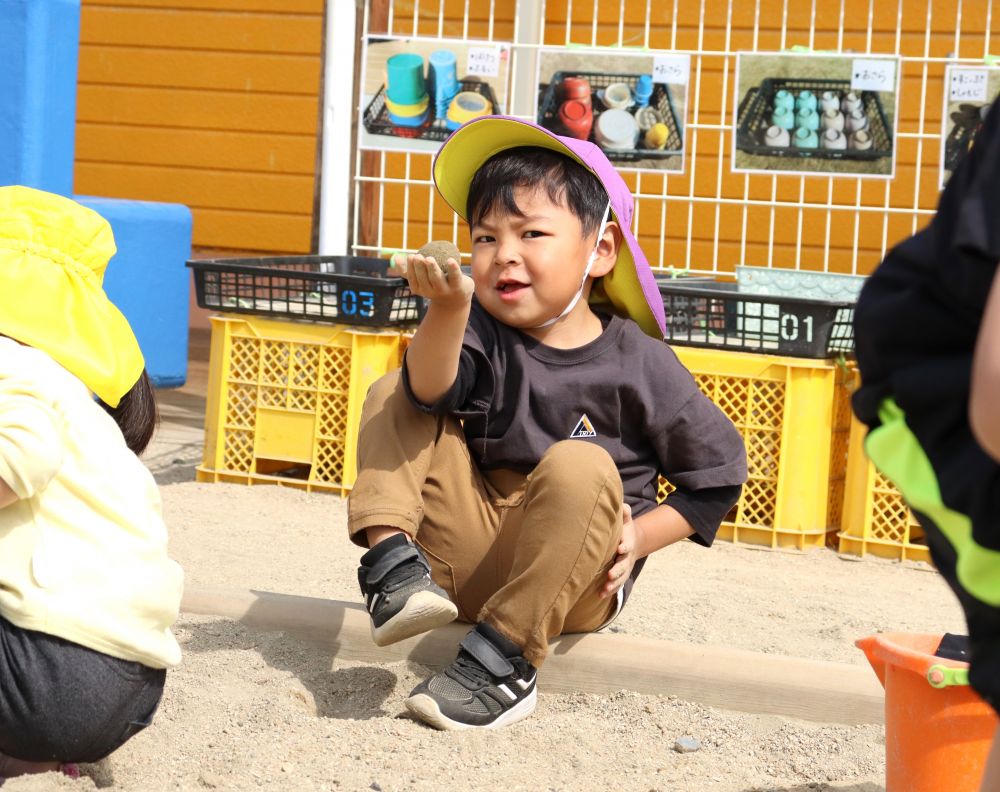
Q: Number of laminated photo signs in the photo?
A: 4